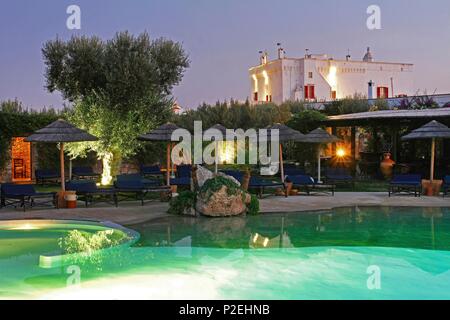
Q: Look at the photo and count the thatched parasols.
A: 6